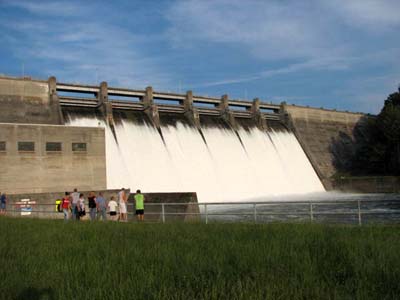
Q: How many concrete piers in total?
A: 7